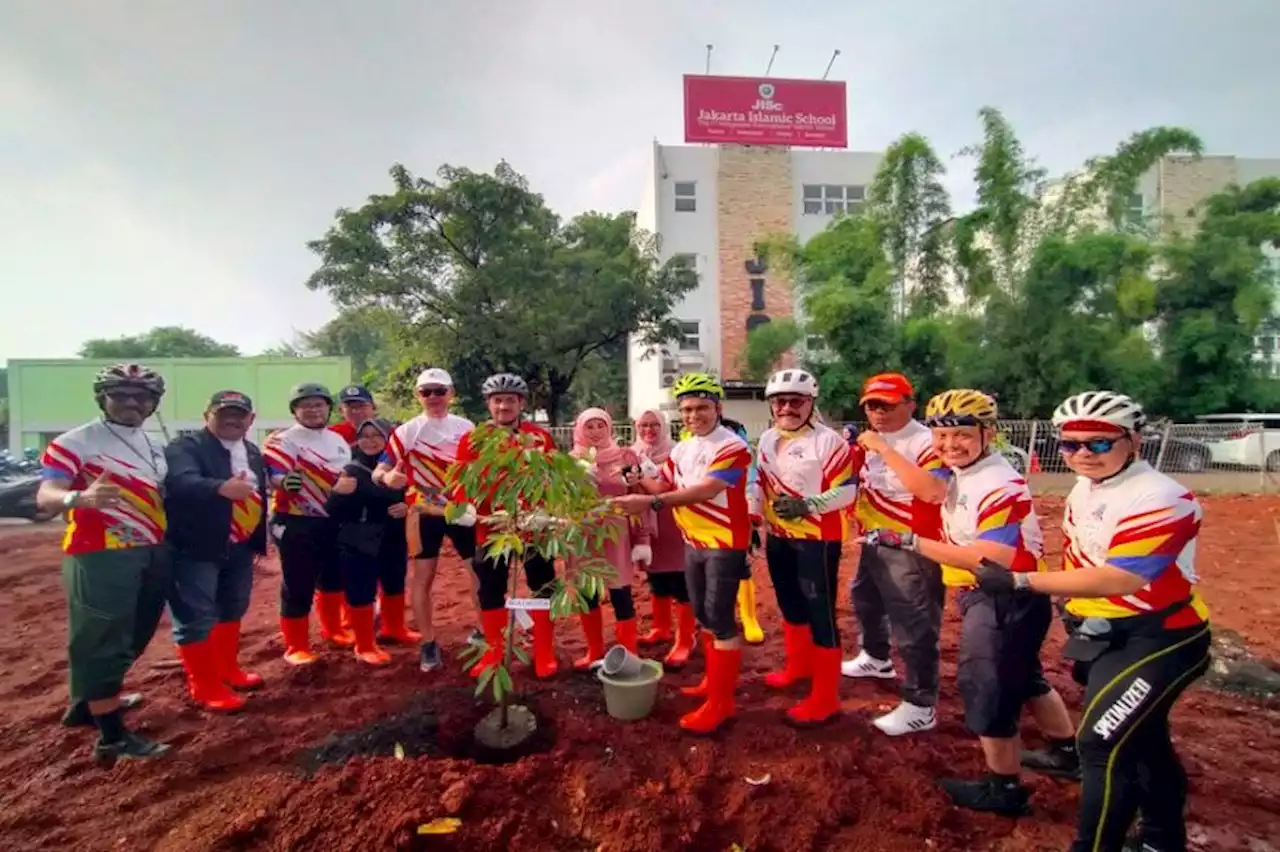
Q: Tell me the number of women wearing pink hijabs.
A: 2